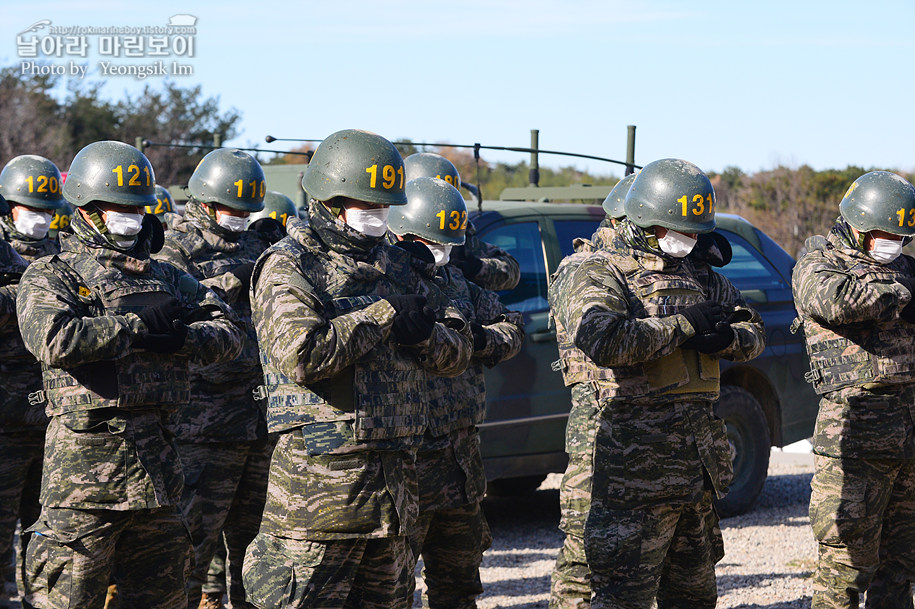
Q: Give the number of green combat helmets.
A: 12